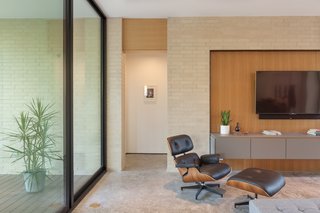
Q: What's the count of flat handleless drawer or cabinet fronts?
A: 3